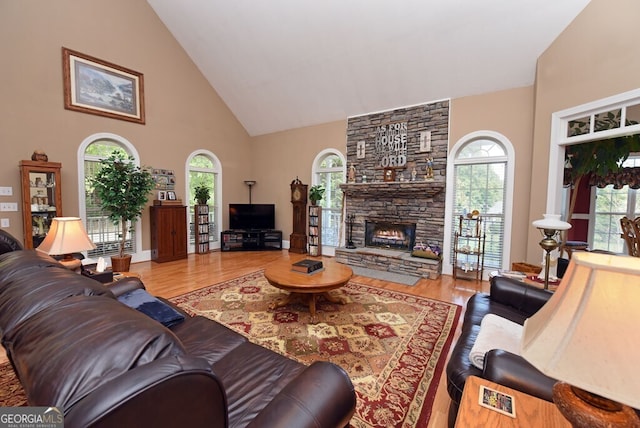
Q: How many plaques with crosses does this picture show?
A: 2